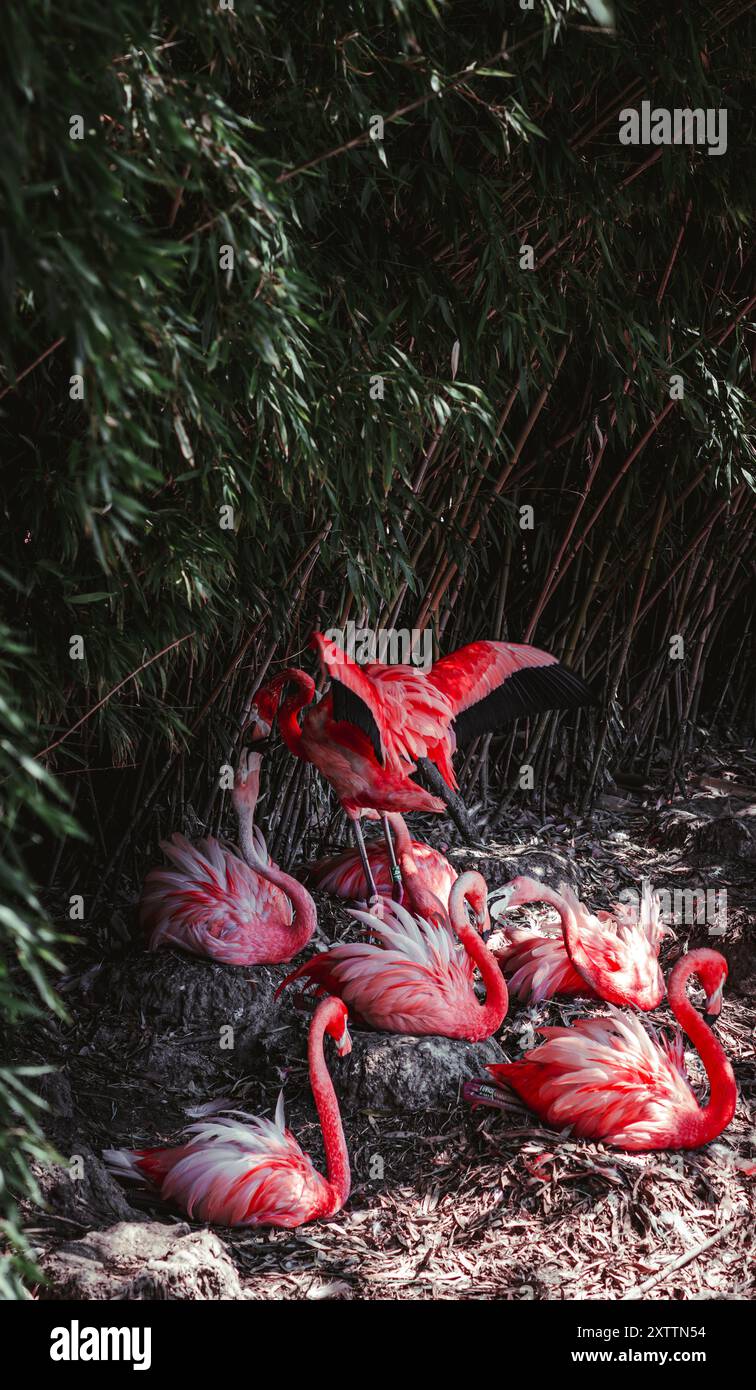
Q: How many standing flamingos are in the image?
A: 1